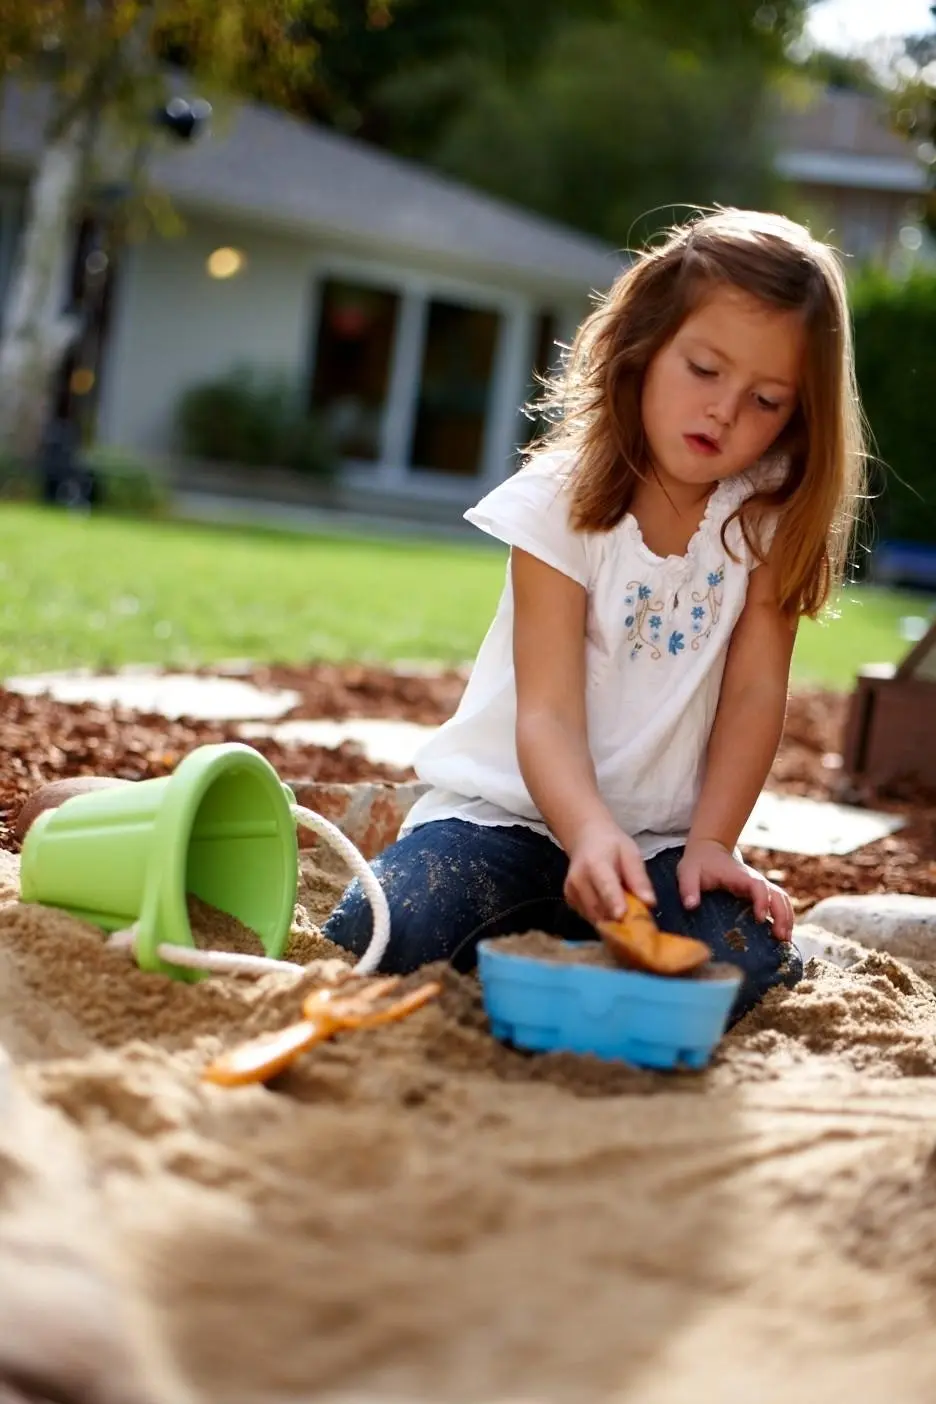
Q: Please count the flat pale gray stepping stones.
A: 3